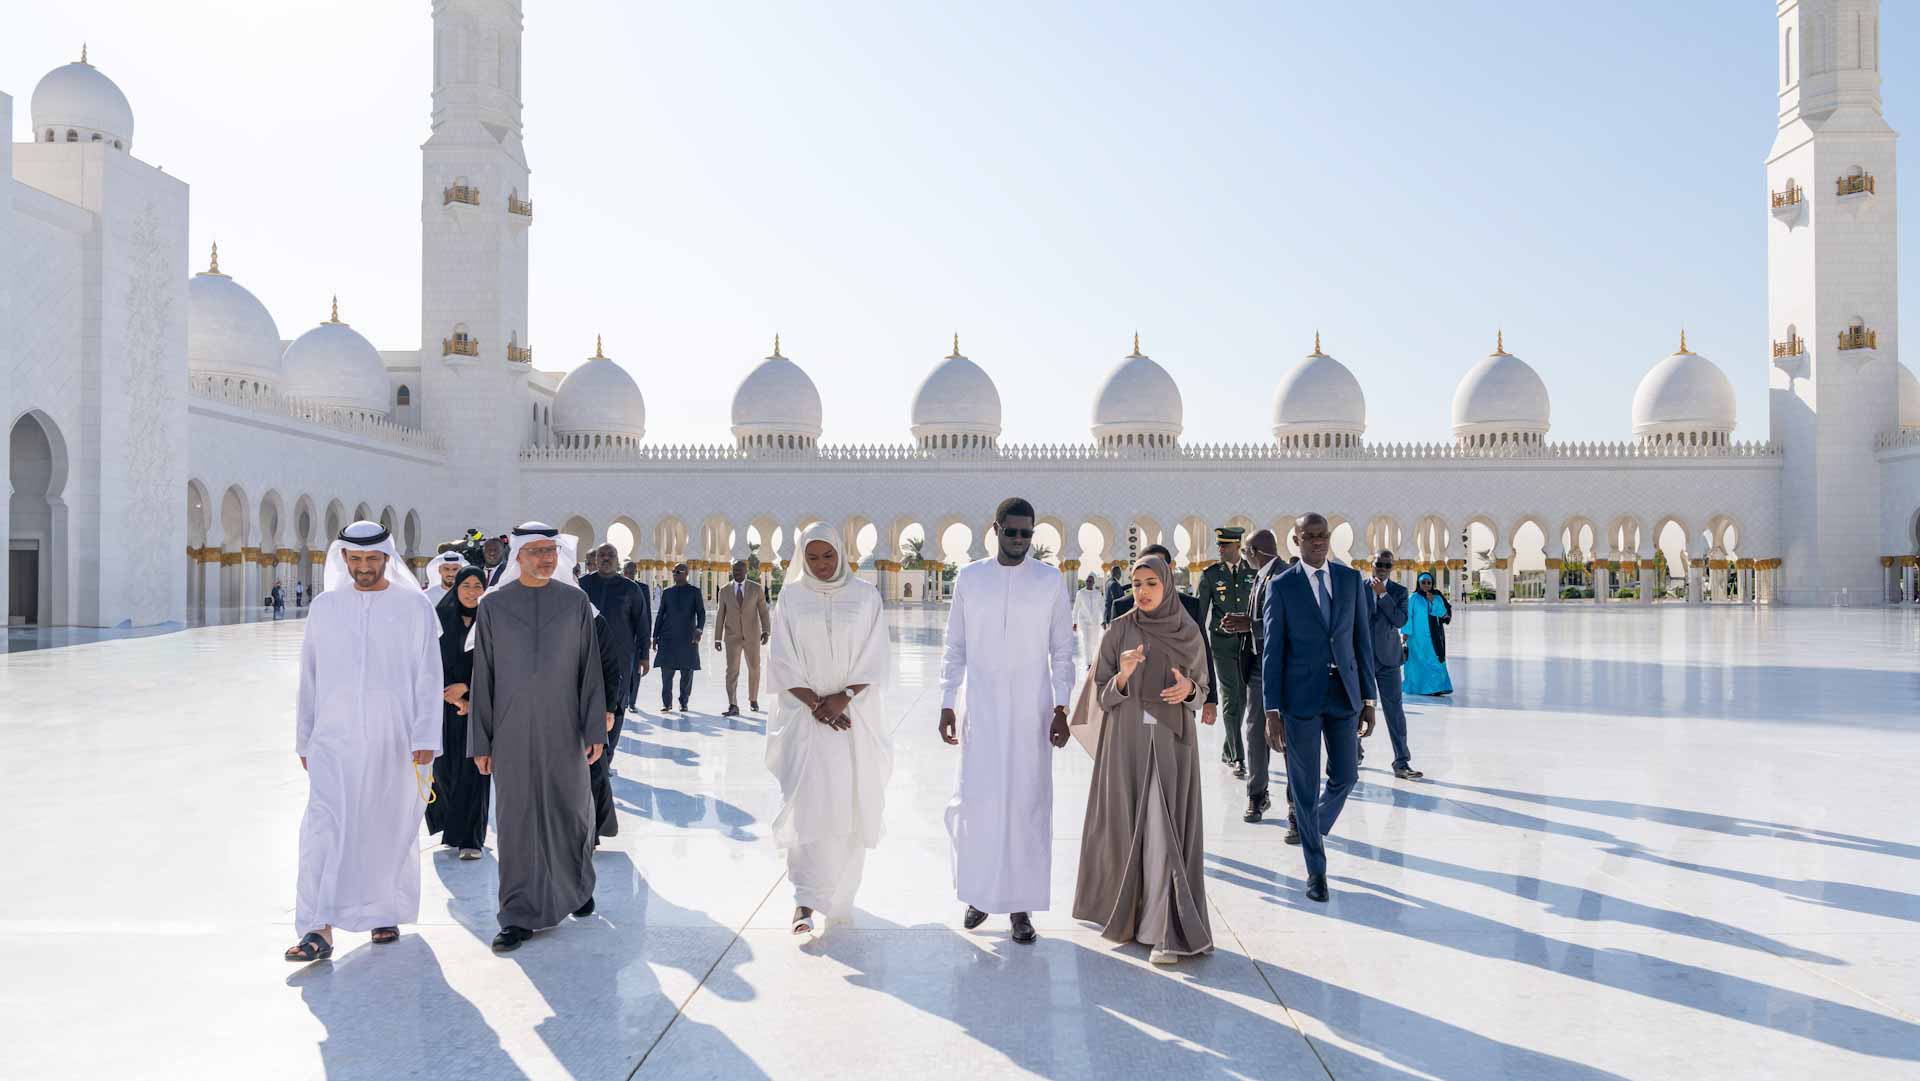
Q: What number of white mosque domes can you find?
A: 11